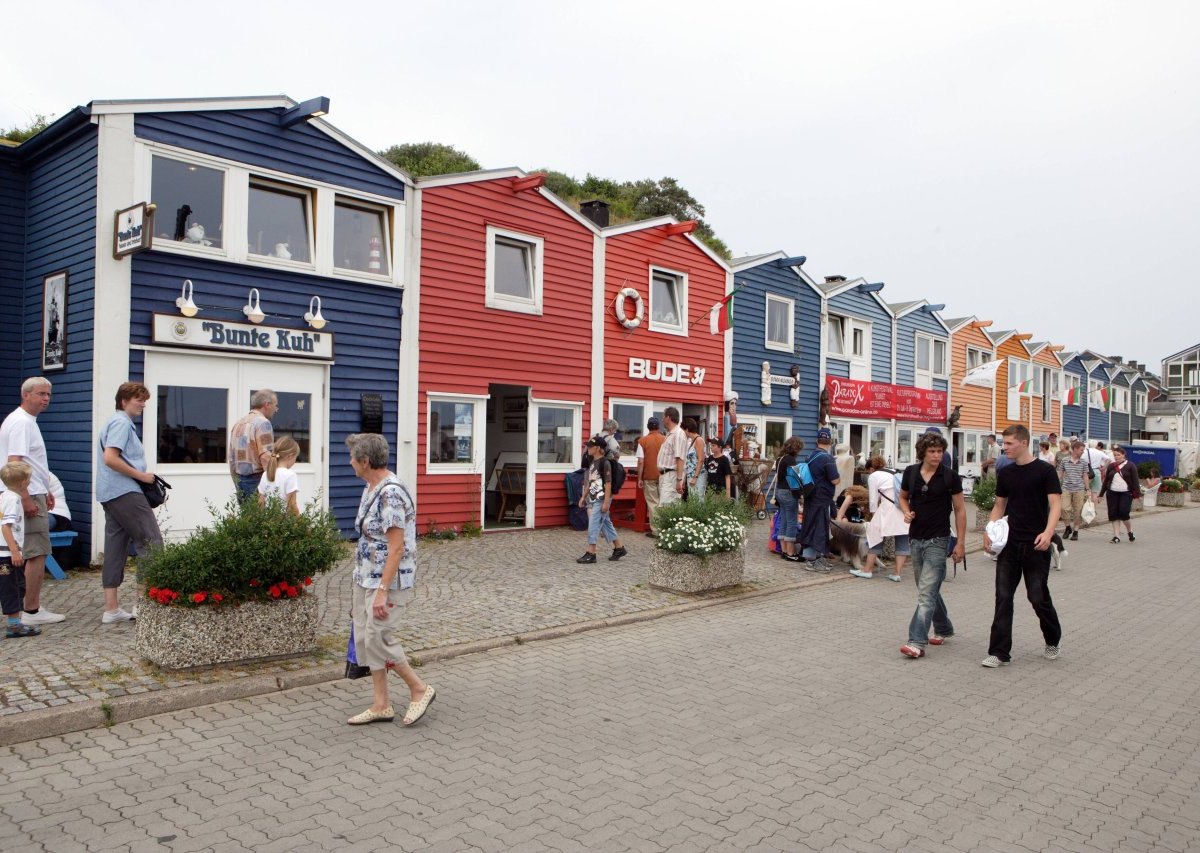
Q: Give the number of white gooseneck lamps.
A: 3